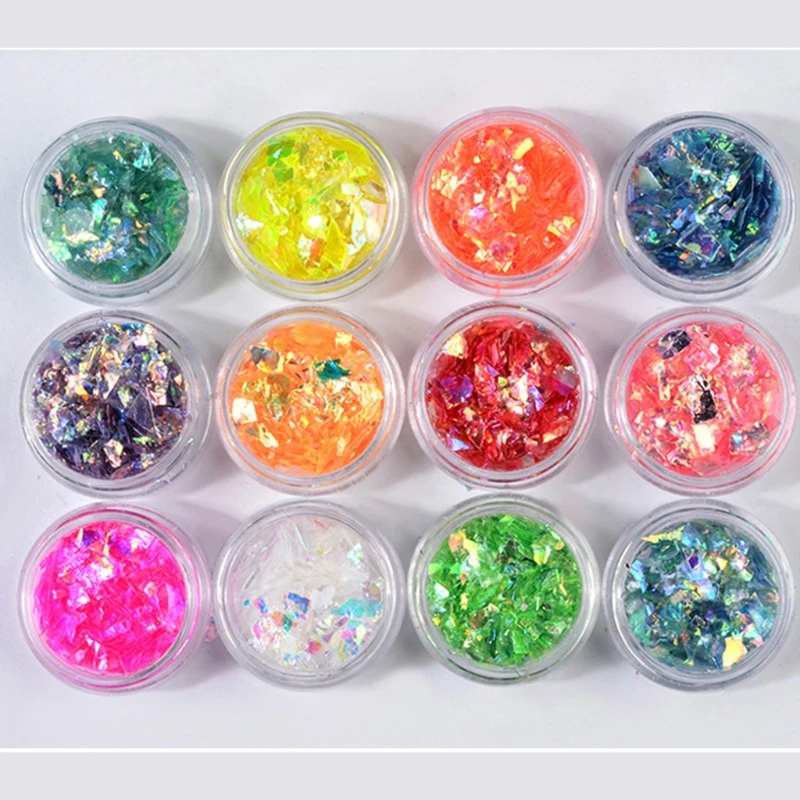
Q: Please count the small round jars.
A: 12